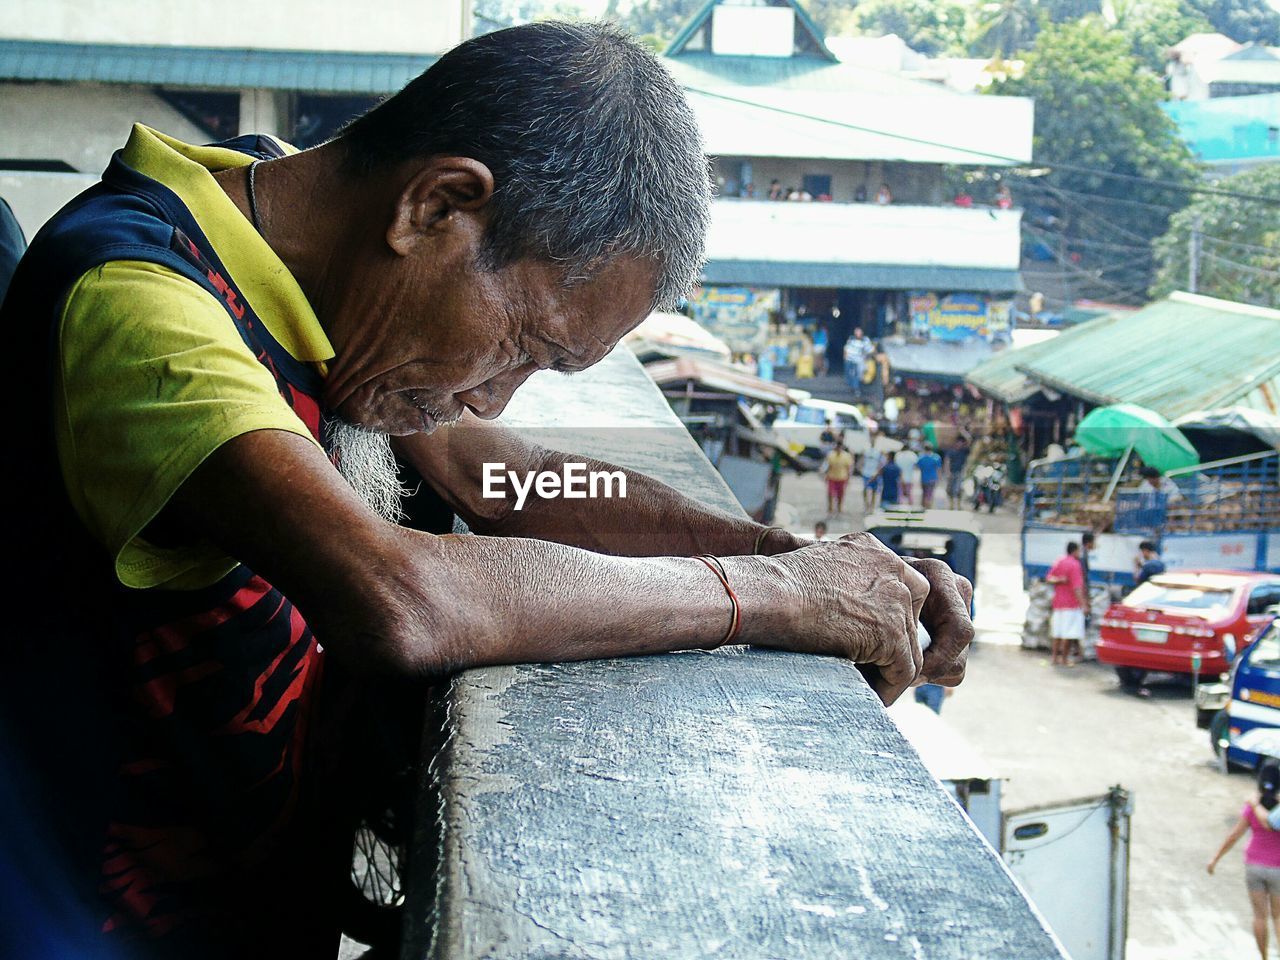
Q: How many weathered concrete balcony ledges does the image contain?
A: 1